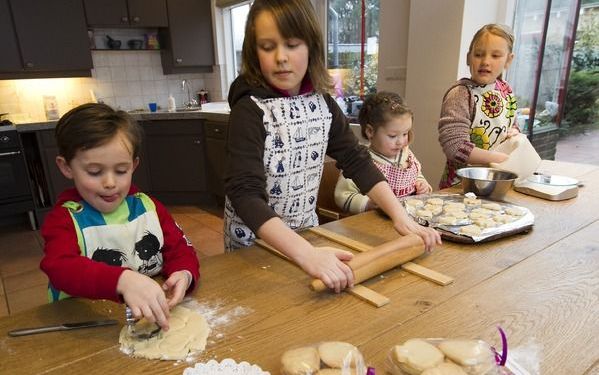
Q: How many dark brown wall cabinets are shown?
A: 5